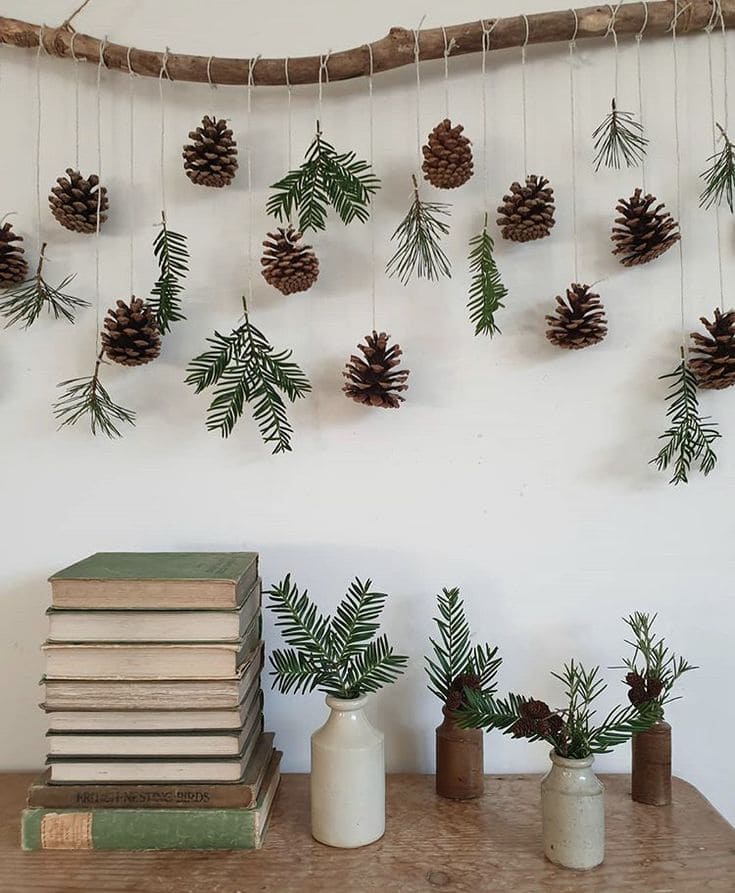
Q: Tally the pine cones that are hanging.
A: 11